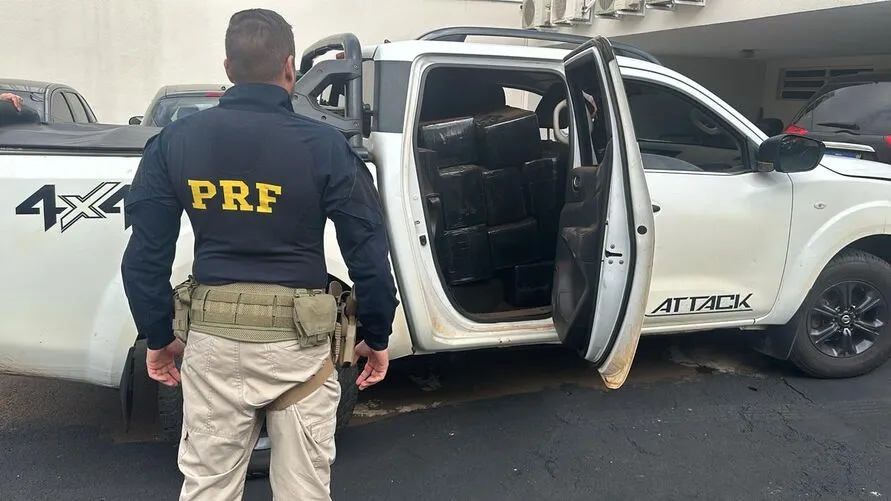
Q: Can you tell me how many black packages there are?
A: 8